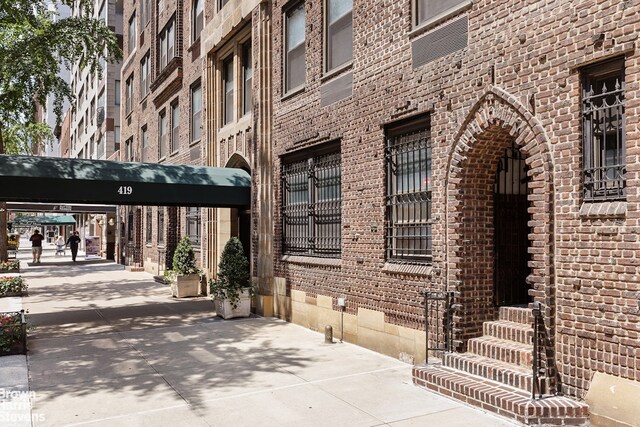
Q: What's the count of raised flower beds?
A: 3